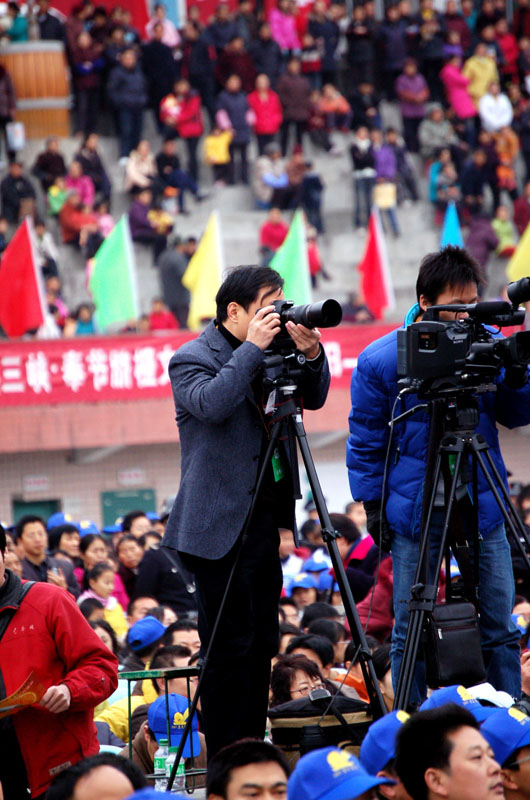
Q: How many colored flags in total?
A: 7